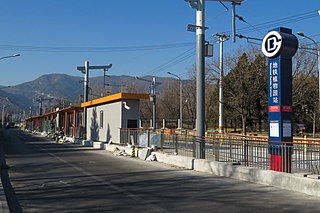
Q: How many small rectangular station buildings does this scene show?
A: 1